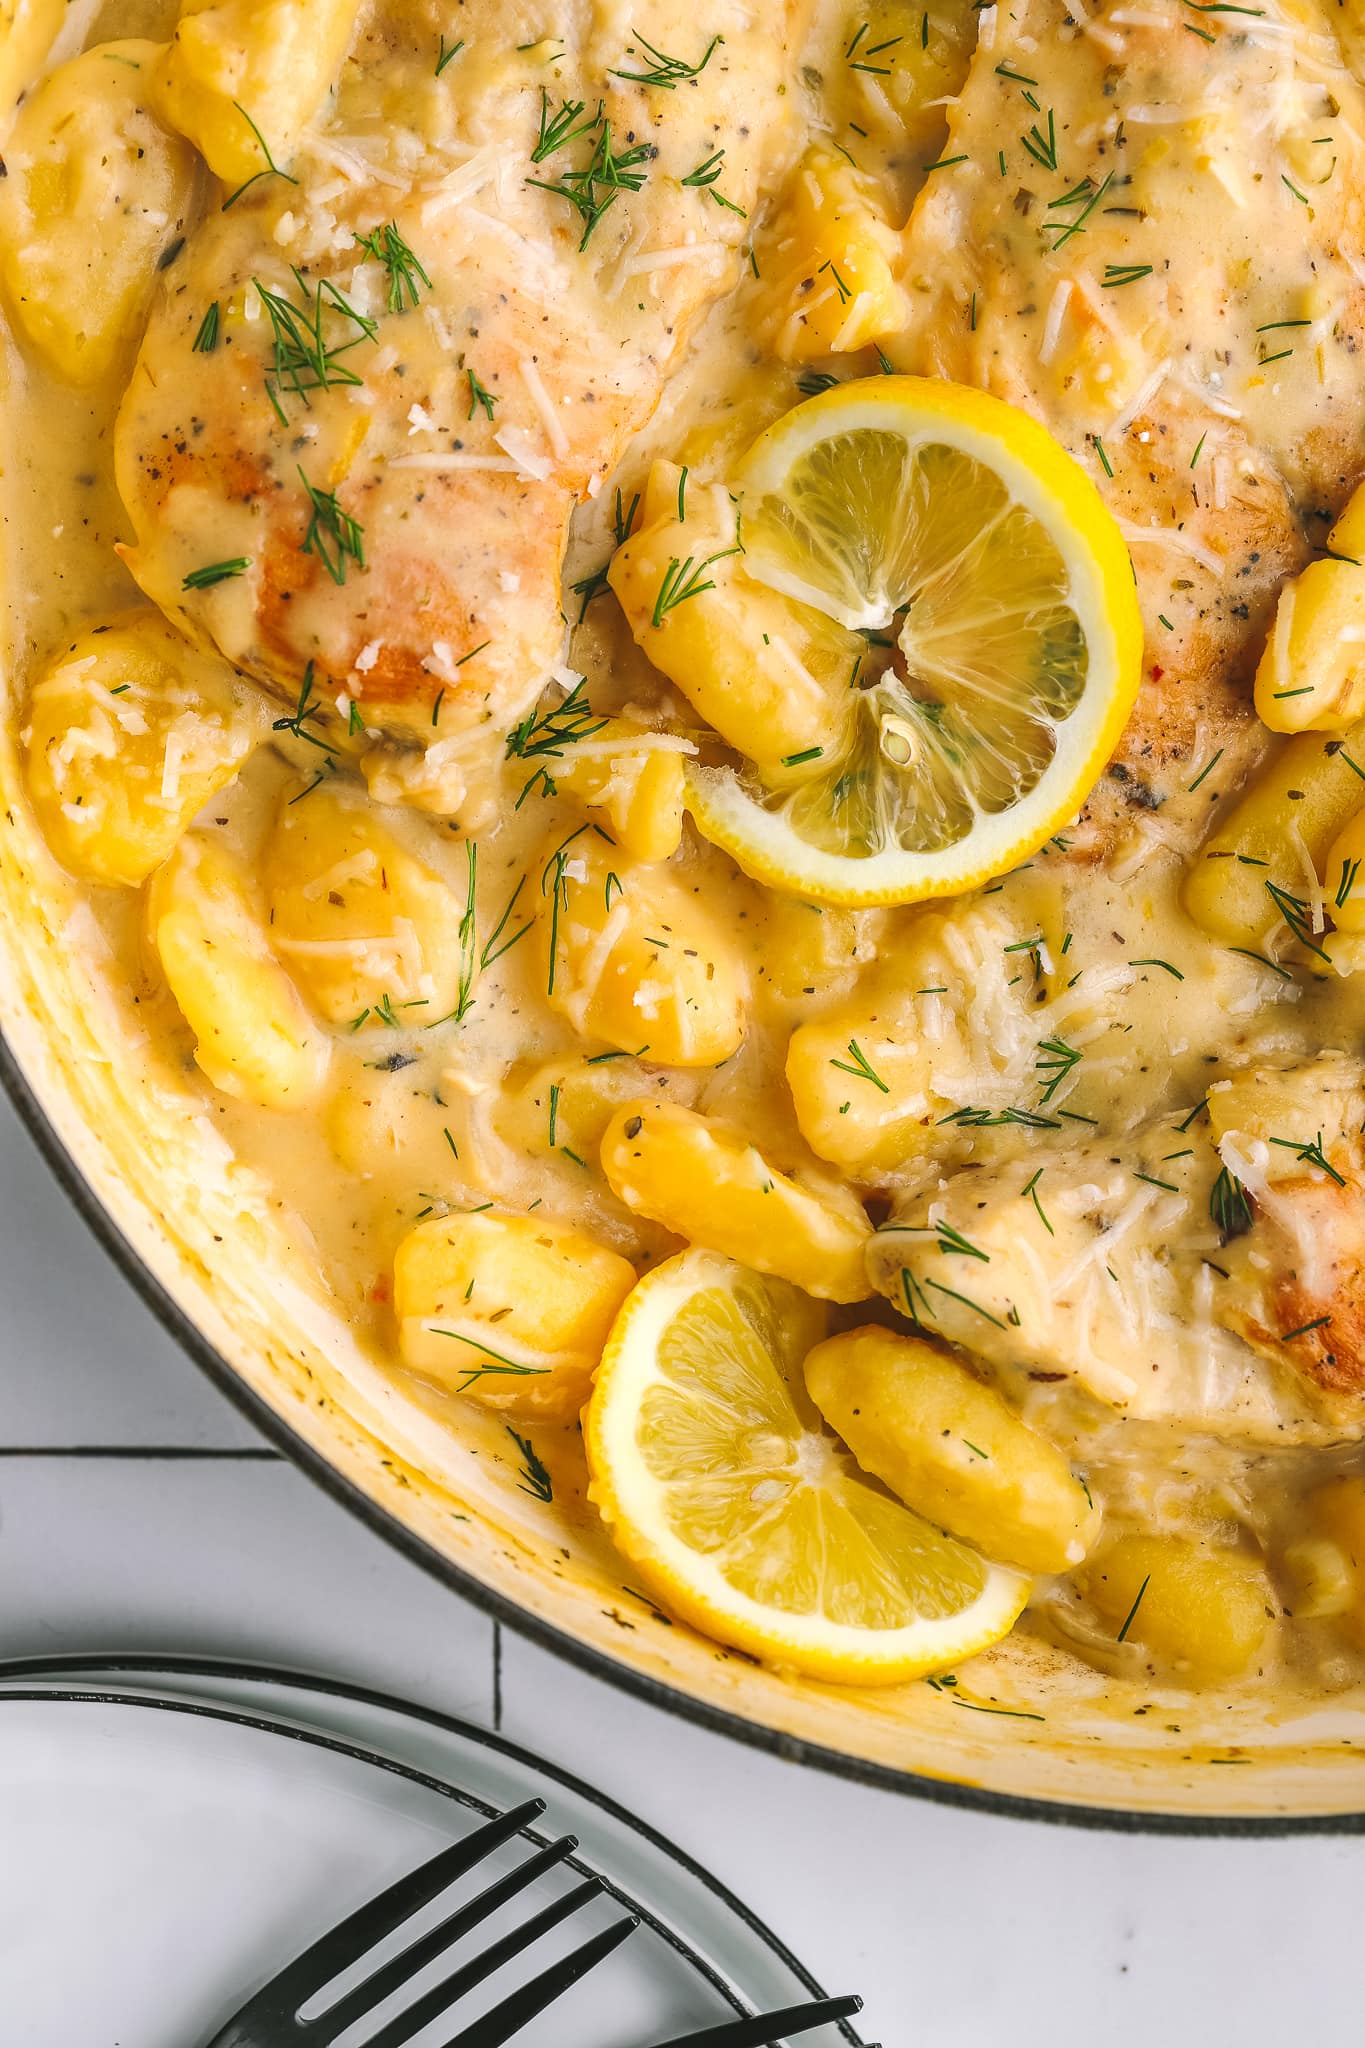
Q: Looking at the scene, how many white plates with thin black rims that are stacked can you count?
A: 2